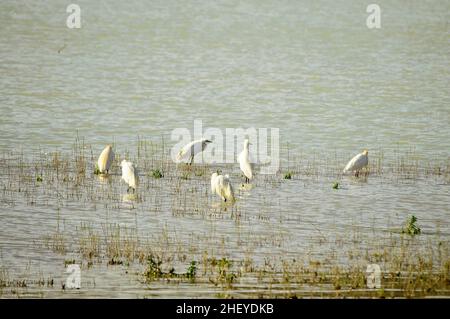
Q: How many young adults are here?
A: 0